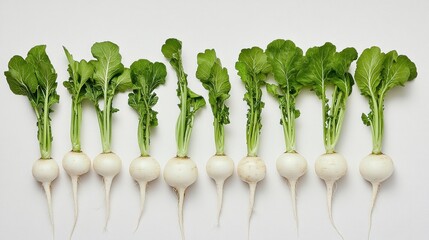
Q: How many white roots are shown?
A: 10